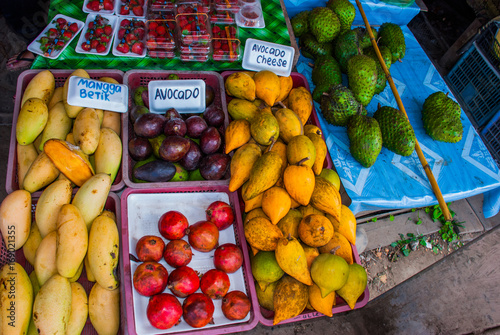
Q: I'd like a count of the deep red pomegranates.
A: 12